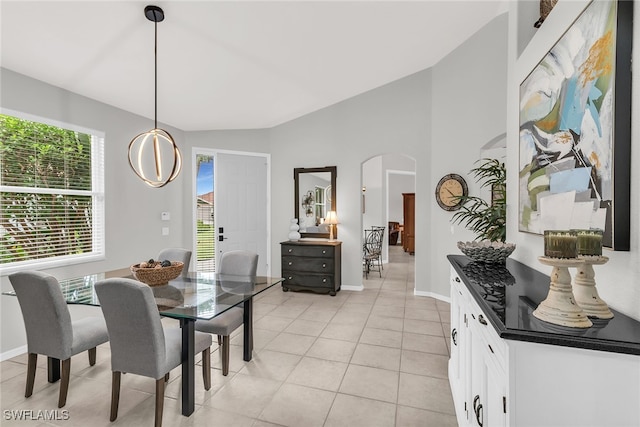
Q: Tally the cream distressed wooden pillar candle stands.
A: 2